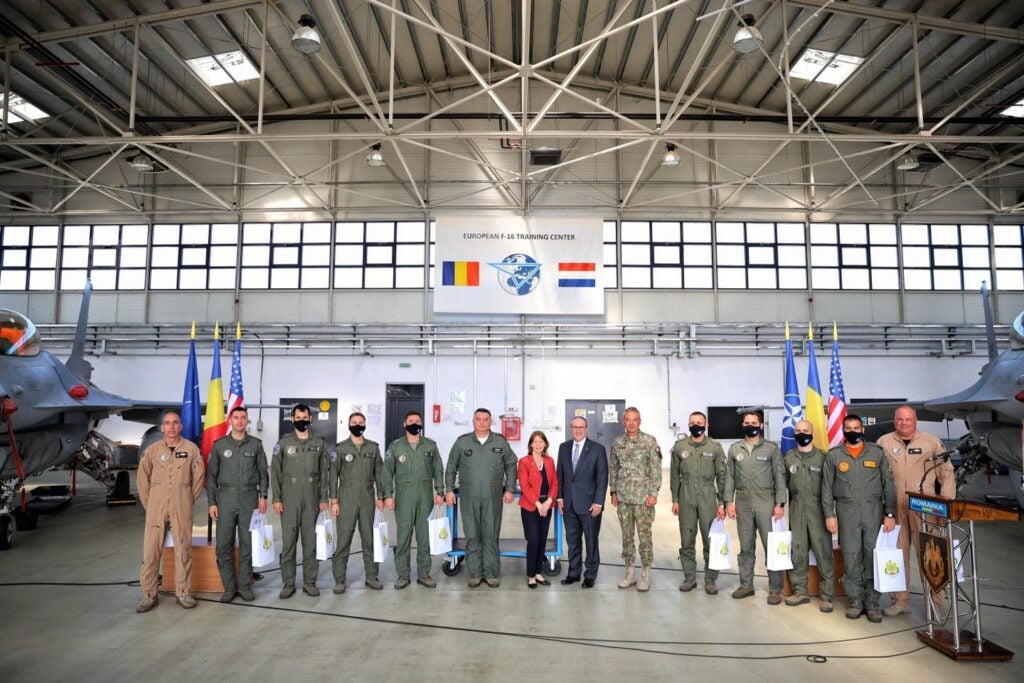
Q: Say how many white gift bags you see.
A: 8